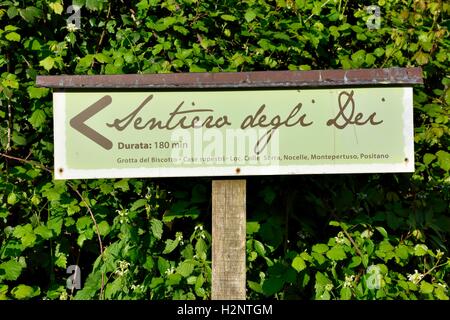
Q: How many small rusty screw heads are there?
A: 3